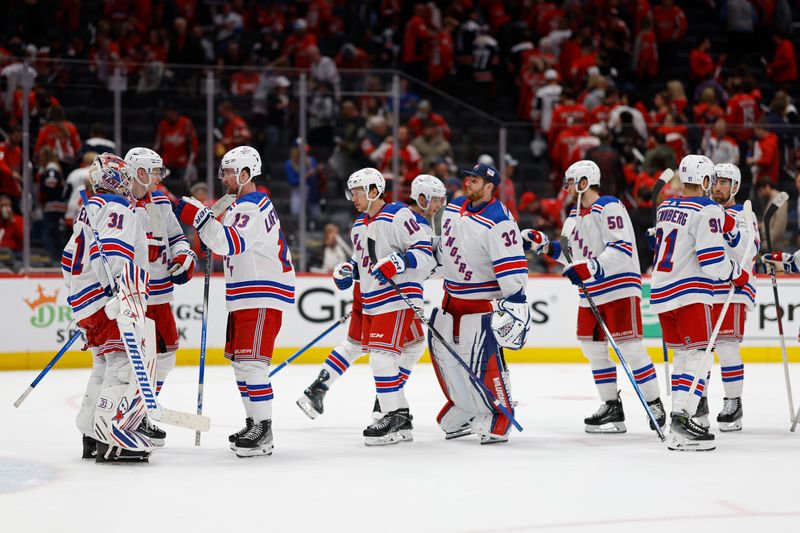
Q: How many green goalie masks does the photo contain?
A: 0